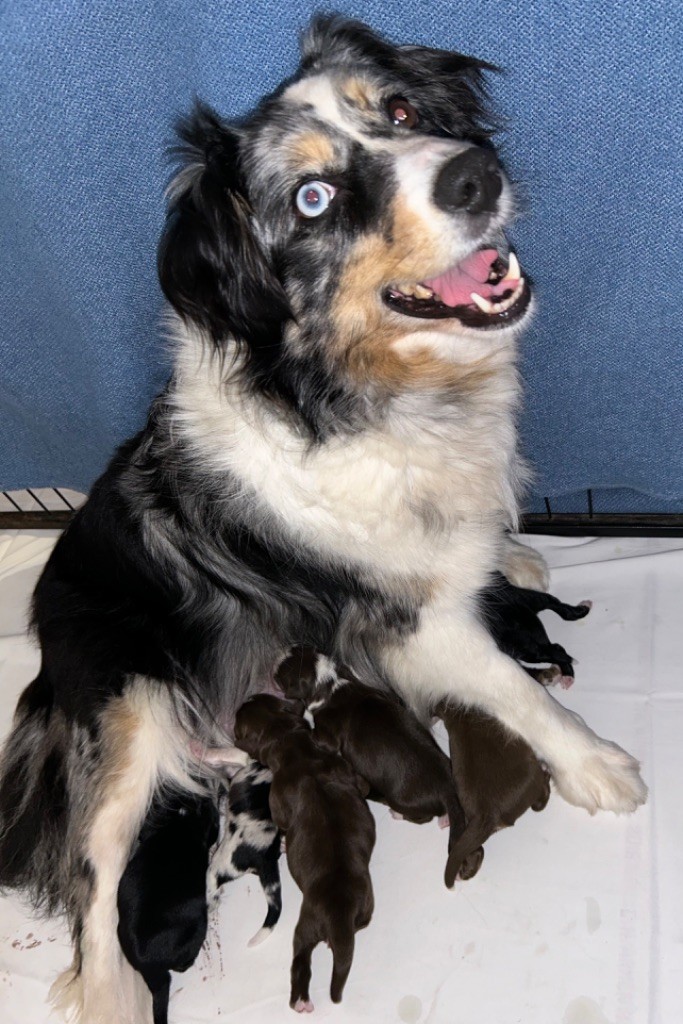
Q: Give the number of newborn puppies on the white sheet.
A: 6